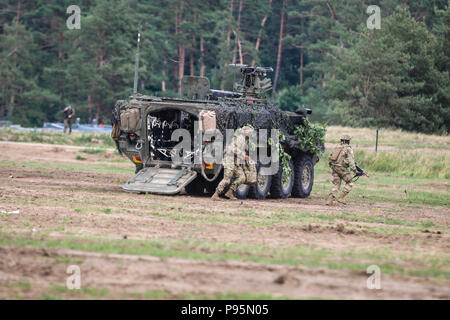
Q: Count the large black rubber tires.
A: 4